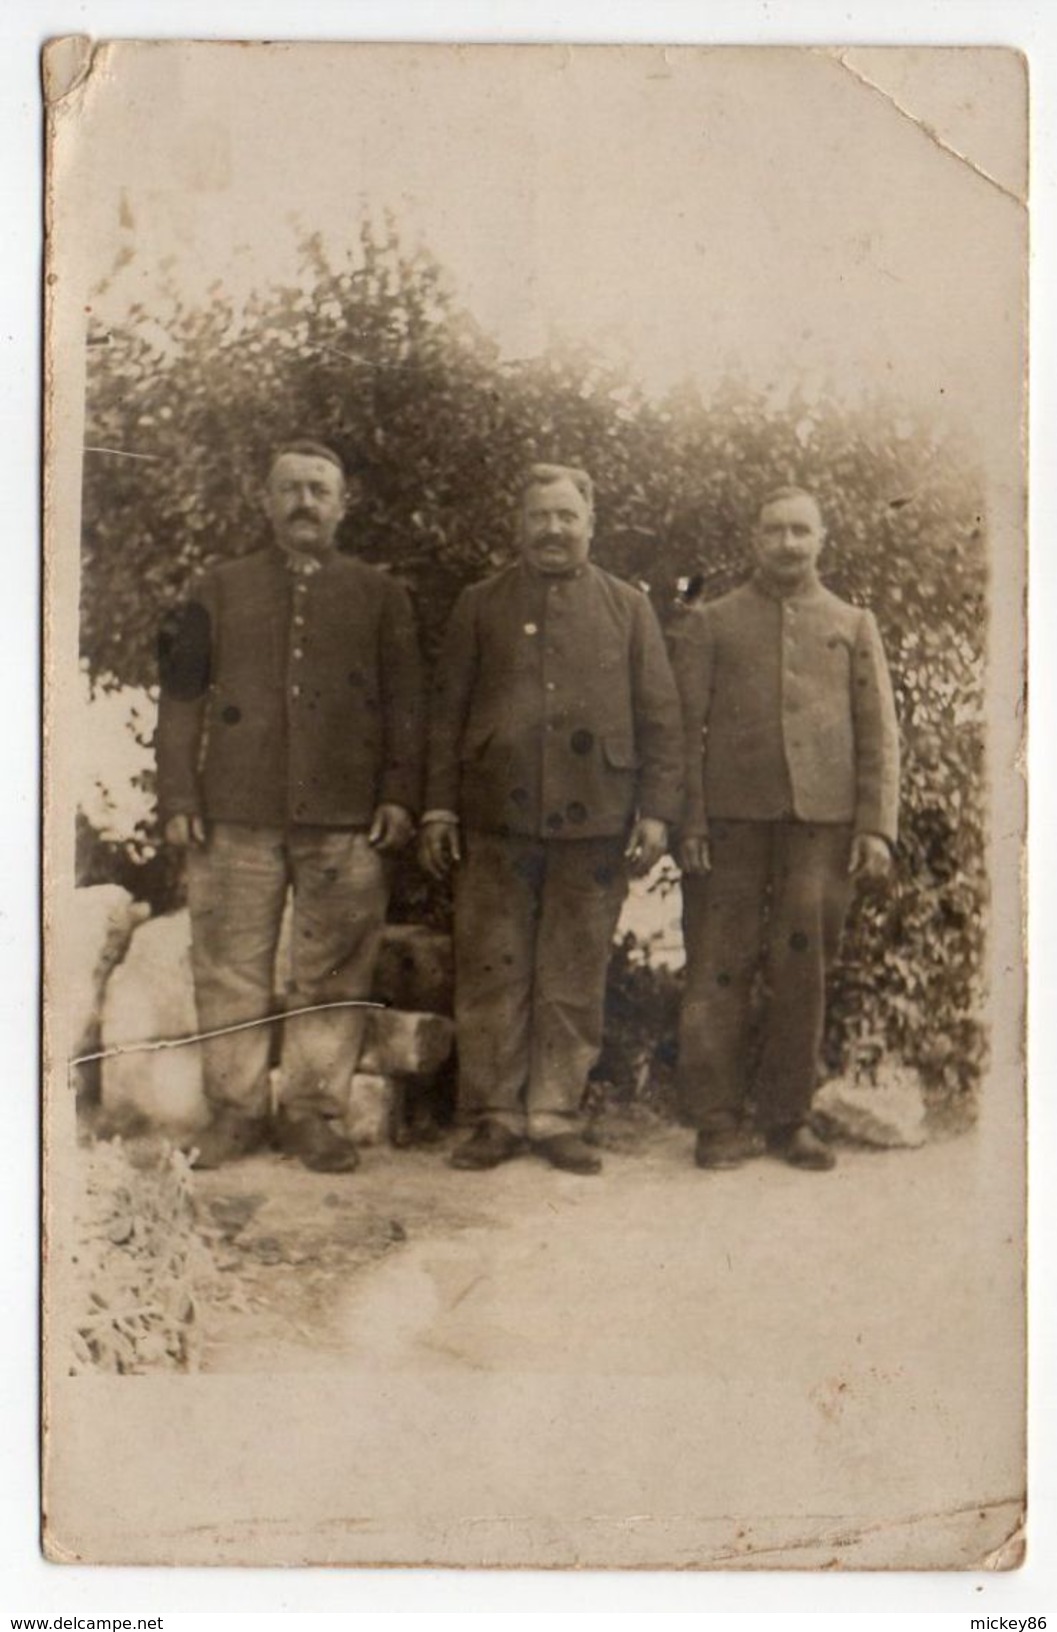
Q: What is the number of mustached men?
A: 3